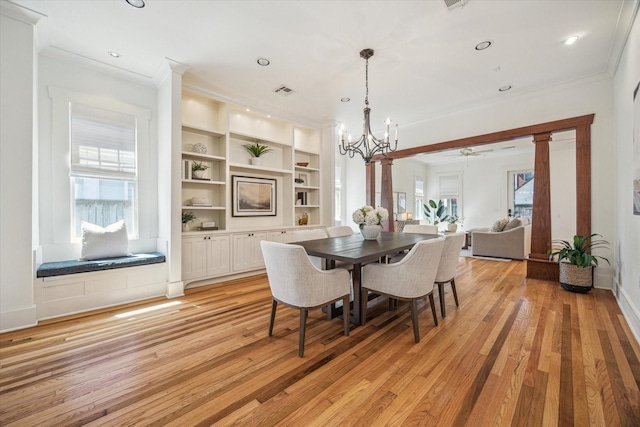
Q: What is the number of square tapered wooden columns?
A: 2